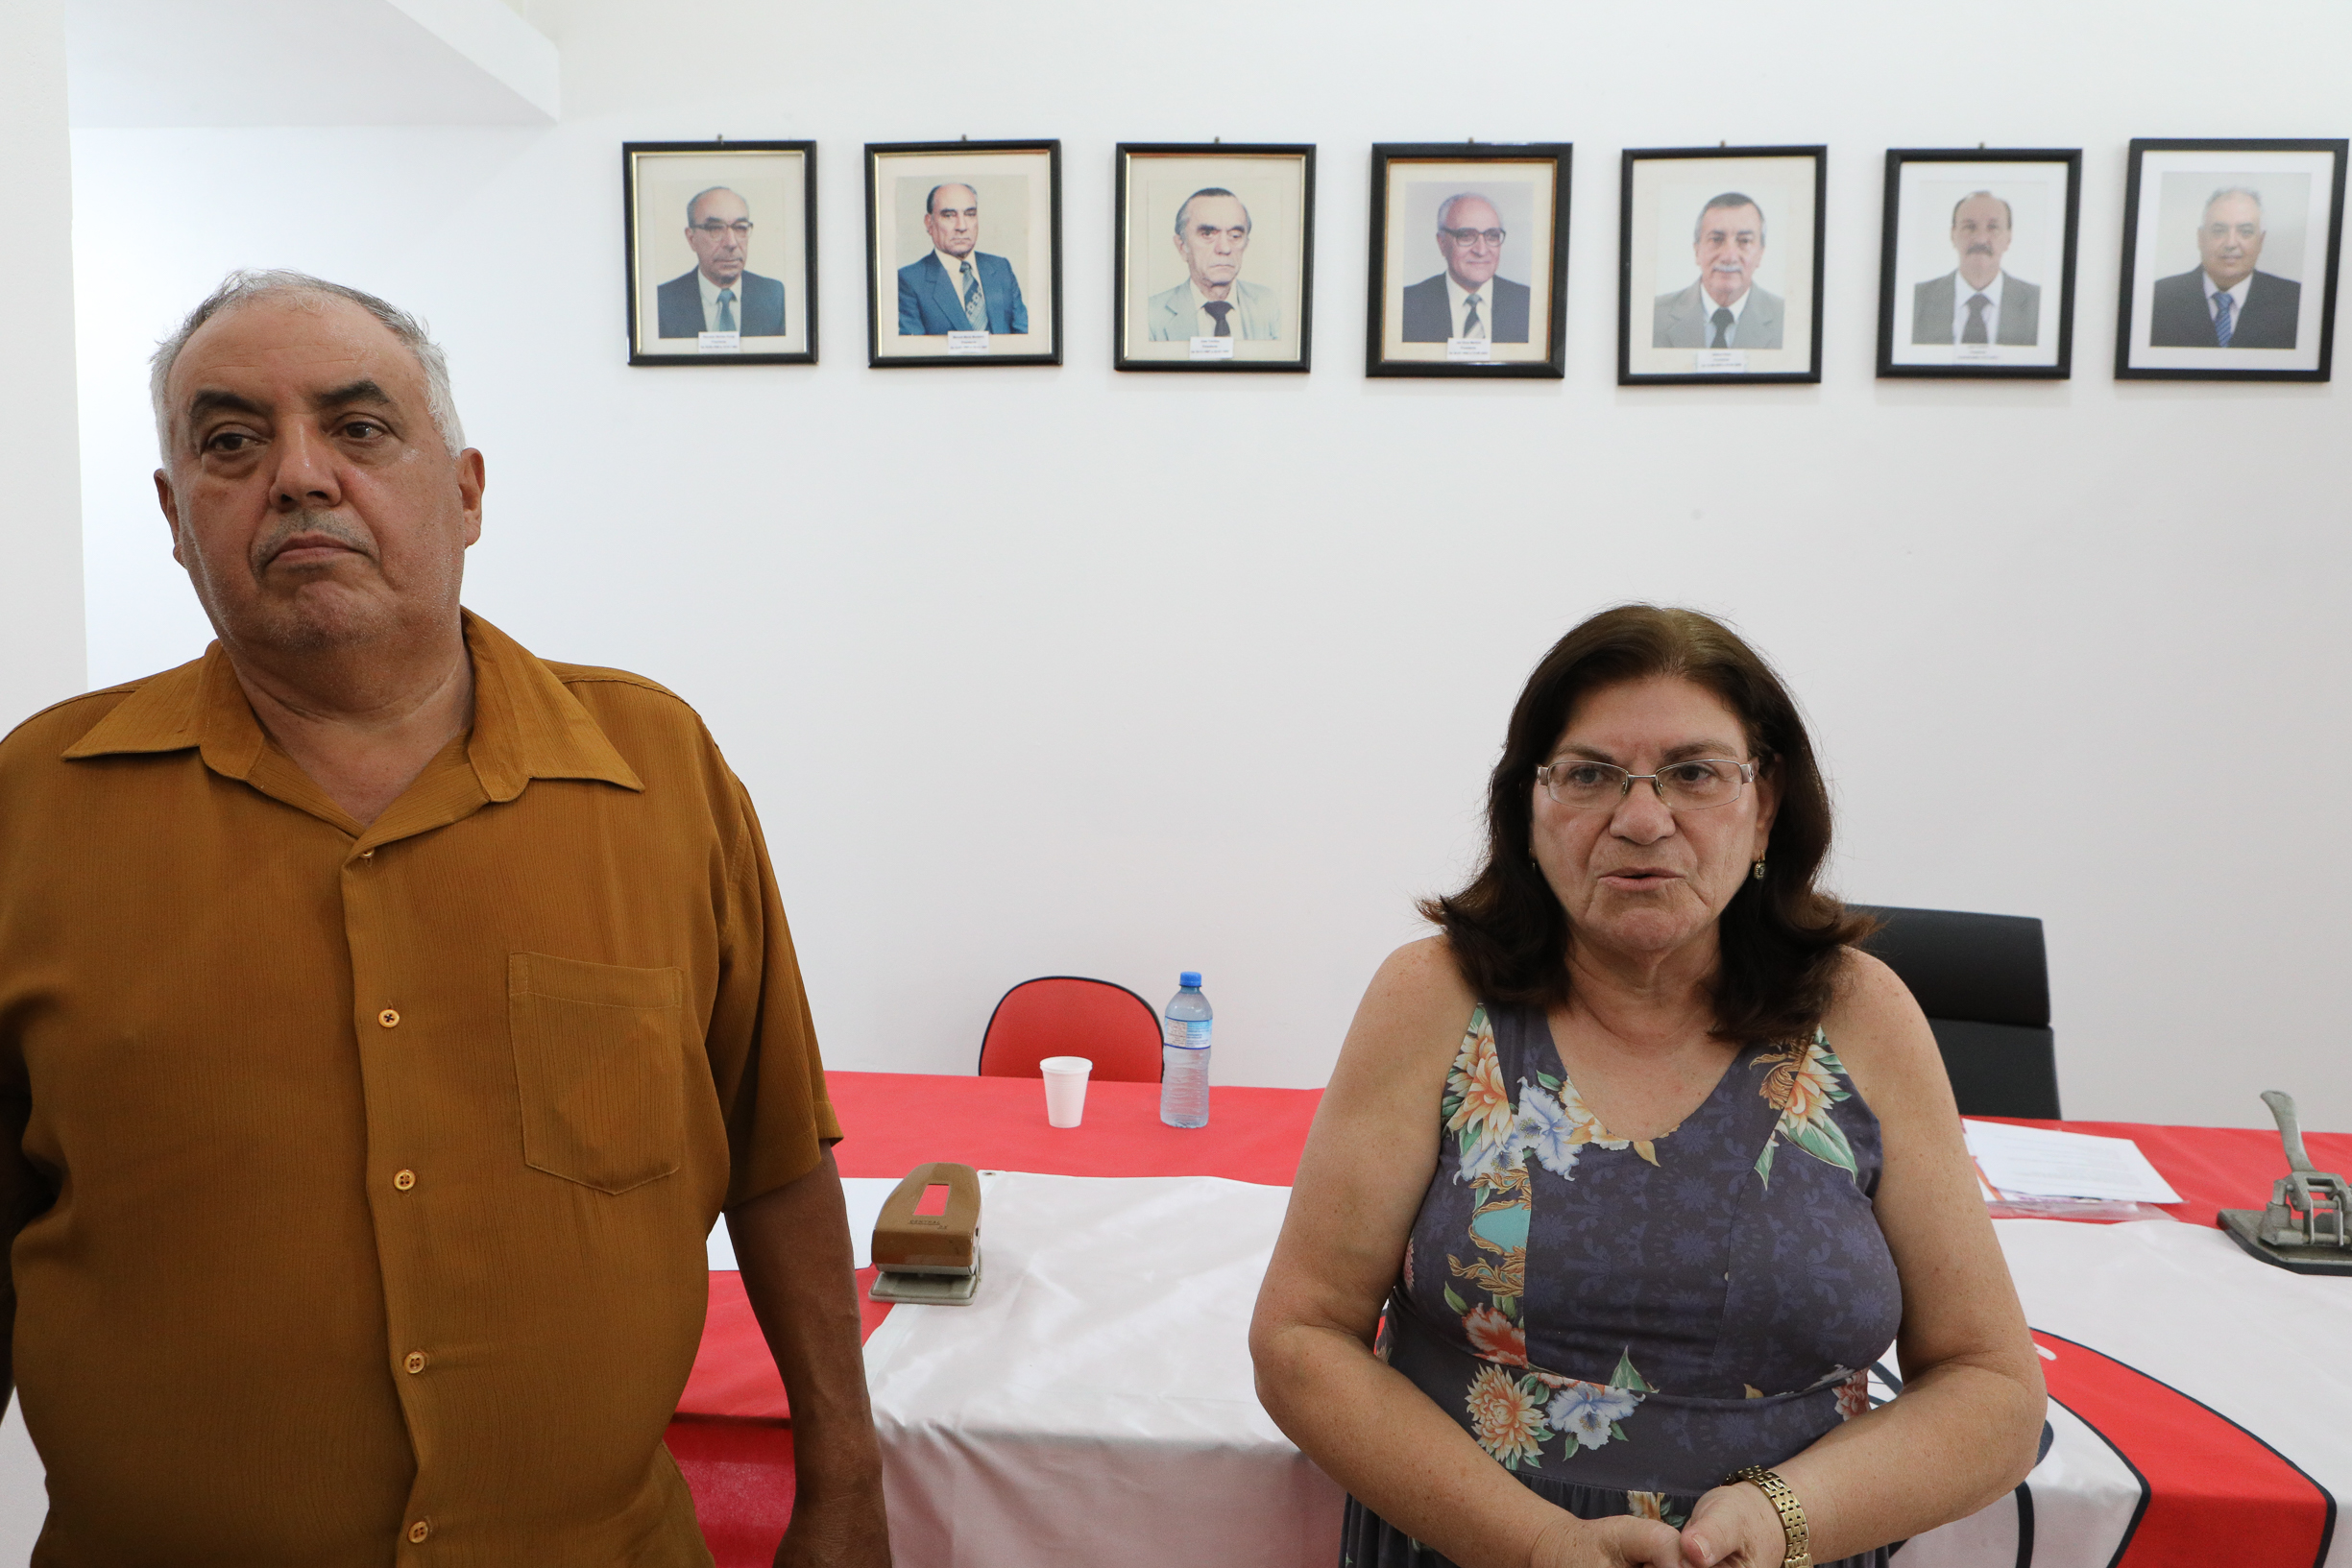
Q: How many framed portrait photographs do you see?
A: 7